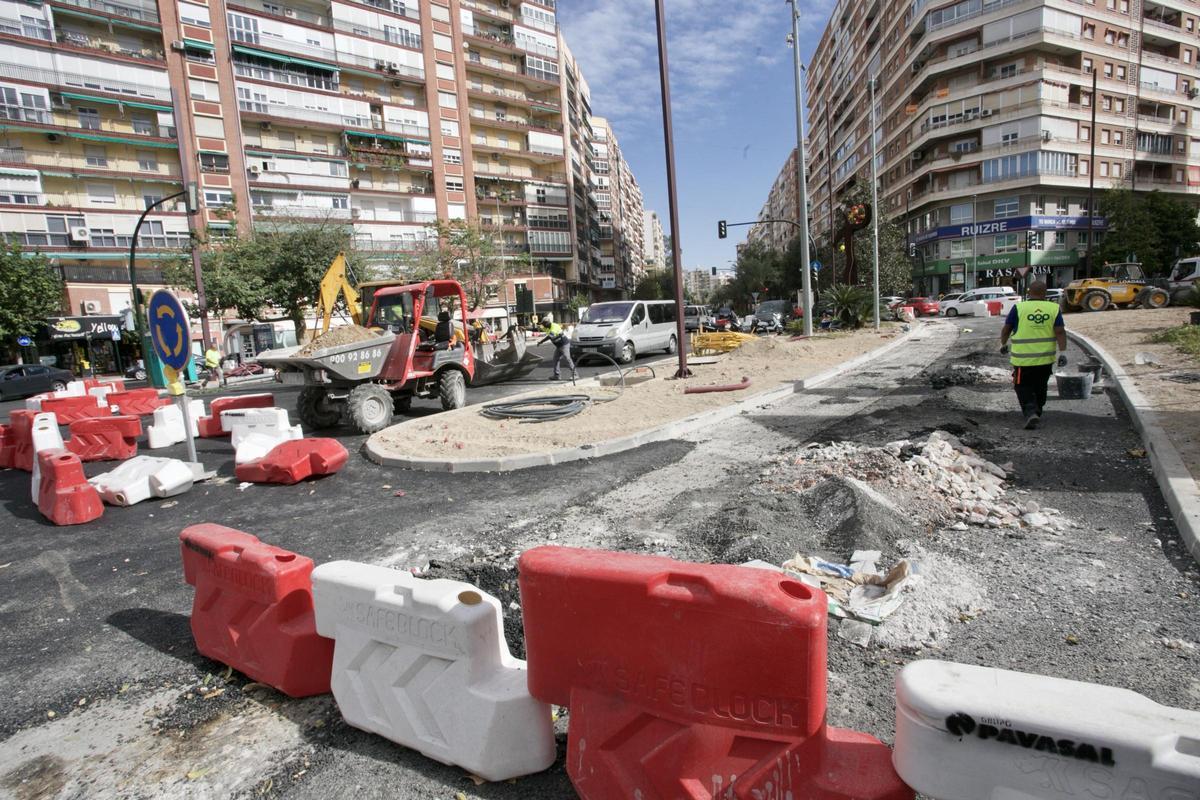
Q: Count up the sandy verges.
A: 2